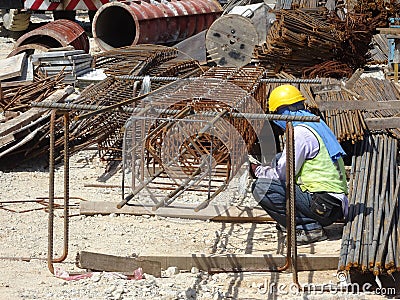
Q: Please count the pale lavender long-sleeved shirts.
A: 1